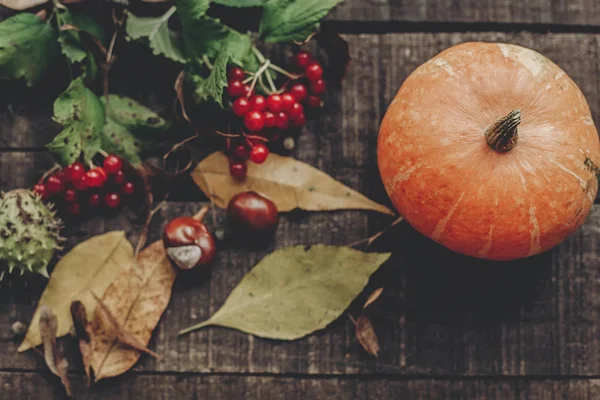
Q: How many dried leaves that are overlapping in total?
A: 2